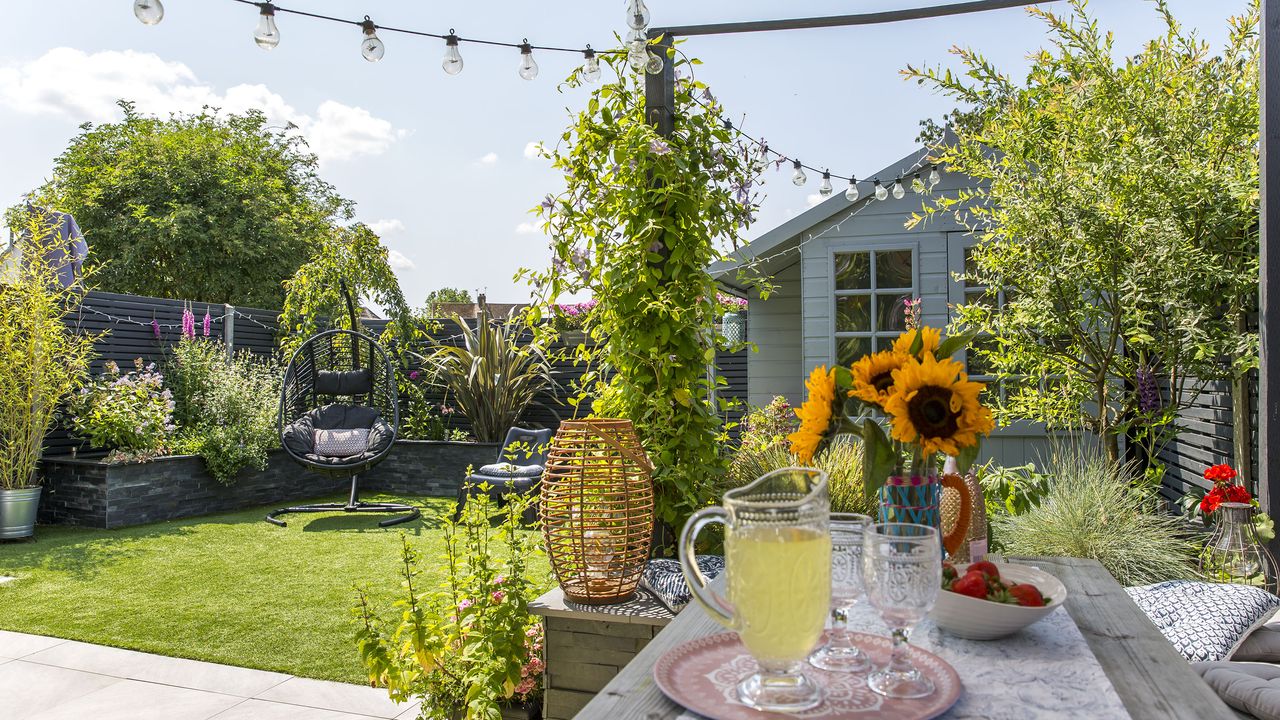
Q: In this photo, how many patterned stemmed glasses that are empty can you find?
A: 2